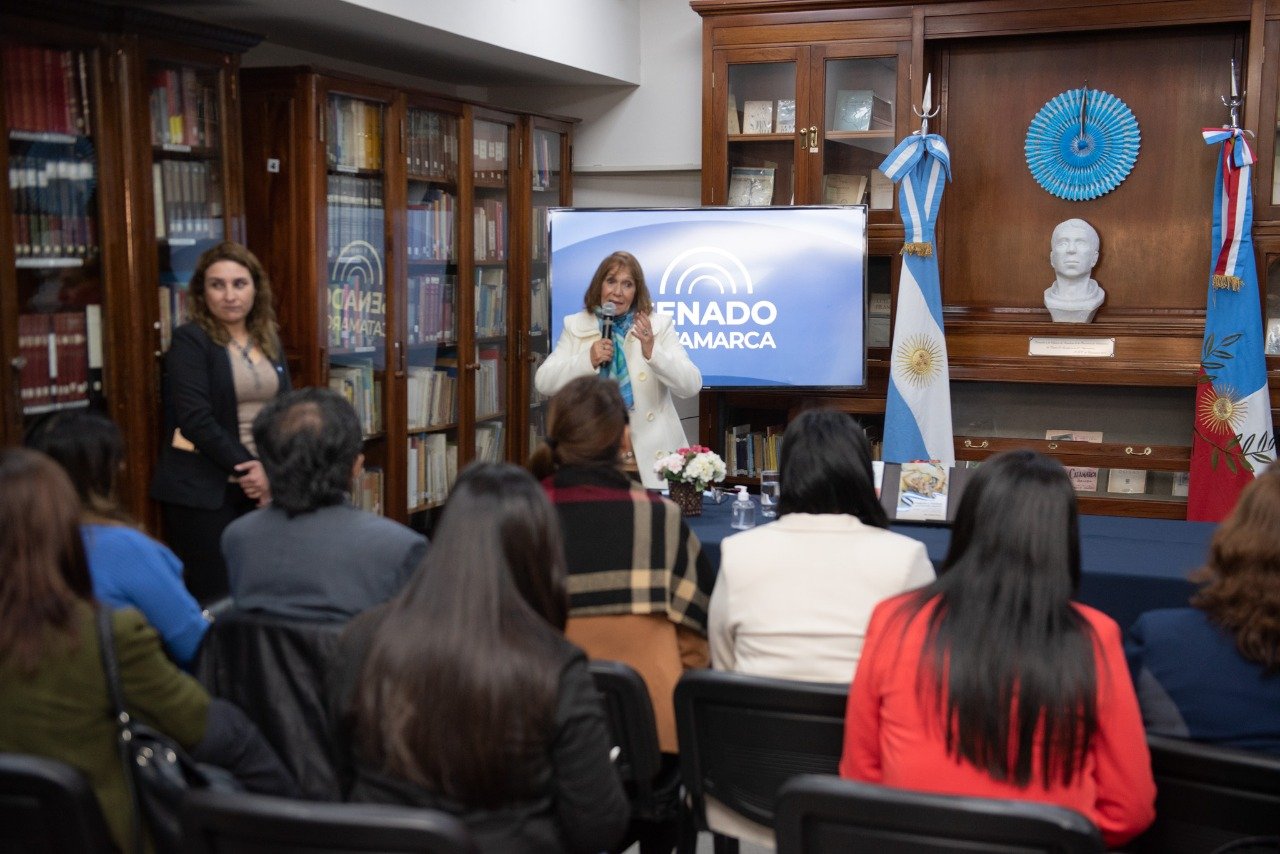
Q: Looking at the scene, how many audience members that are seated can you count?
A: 8